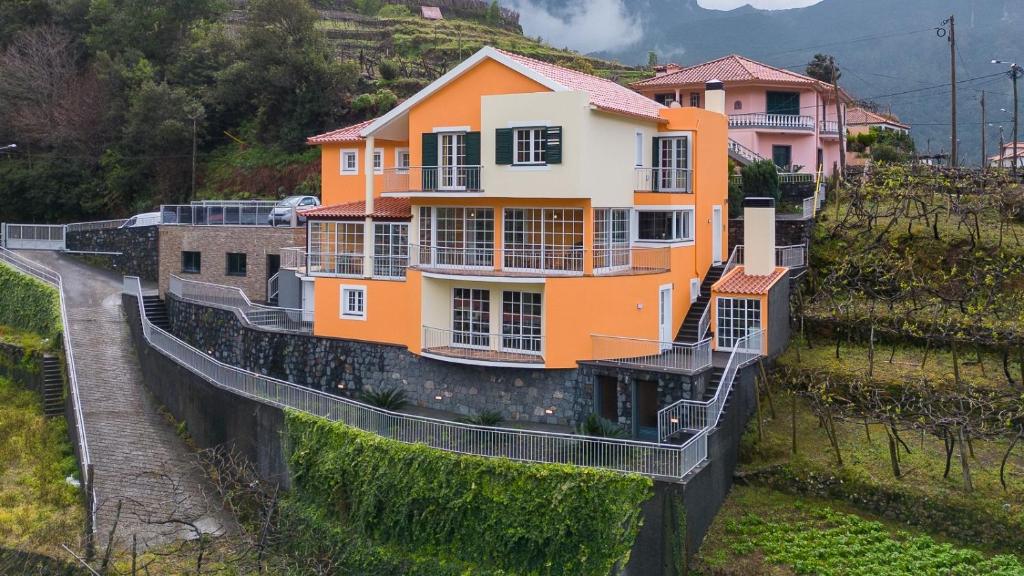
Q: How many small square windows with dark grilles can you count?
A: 2